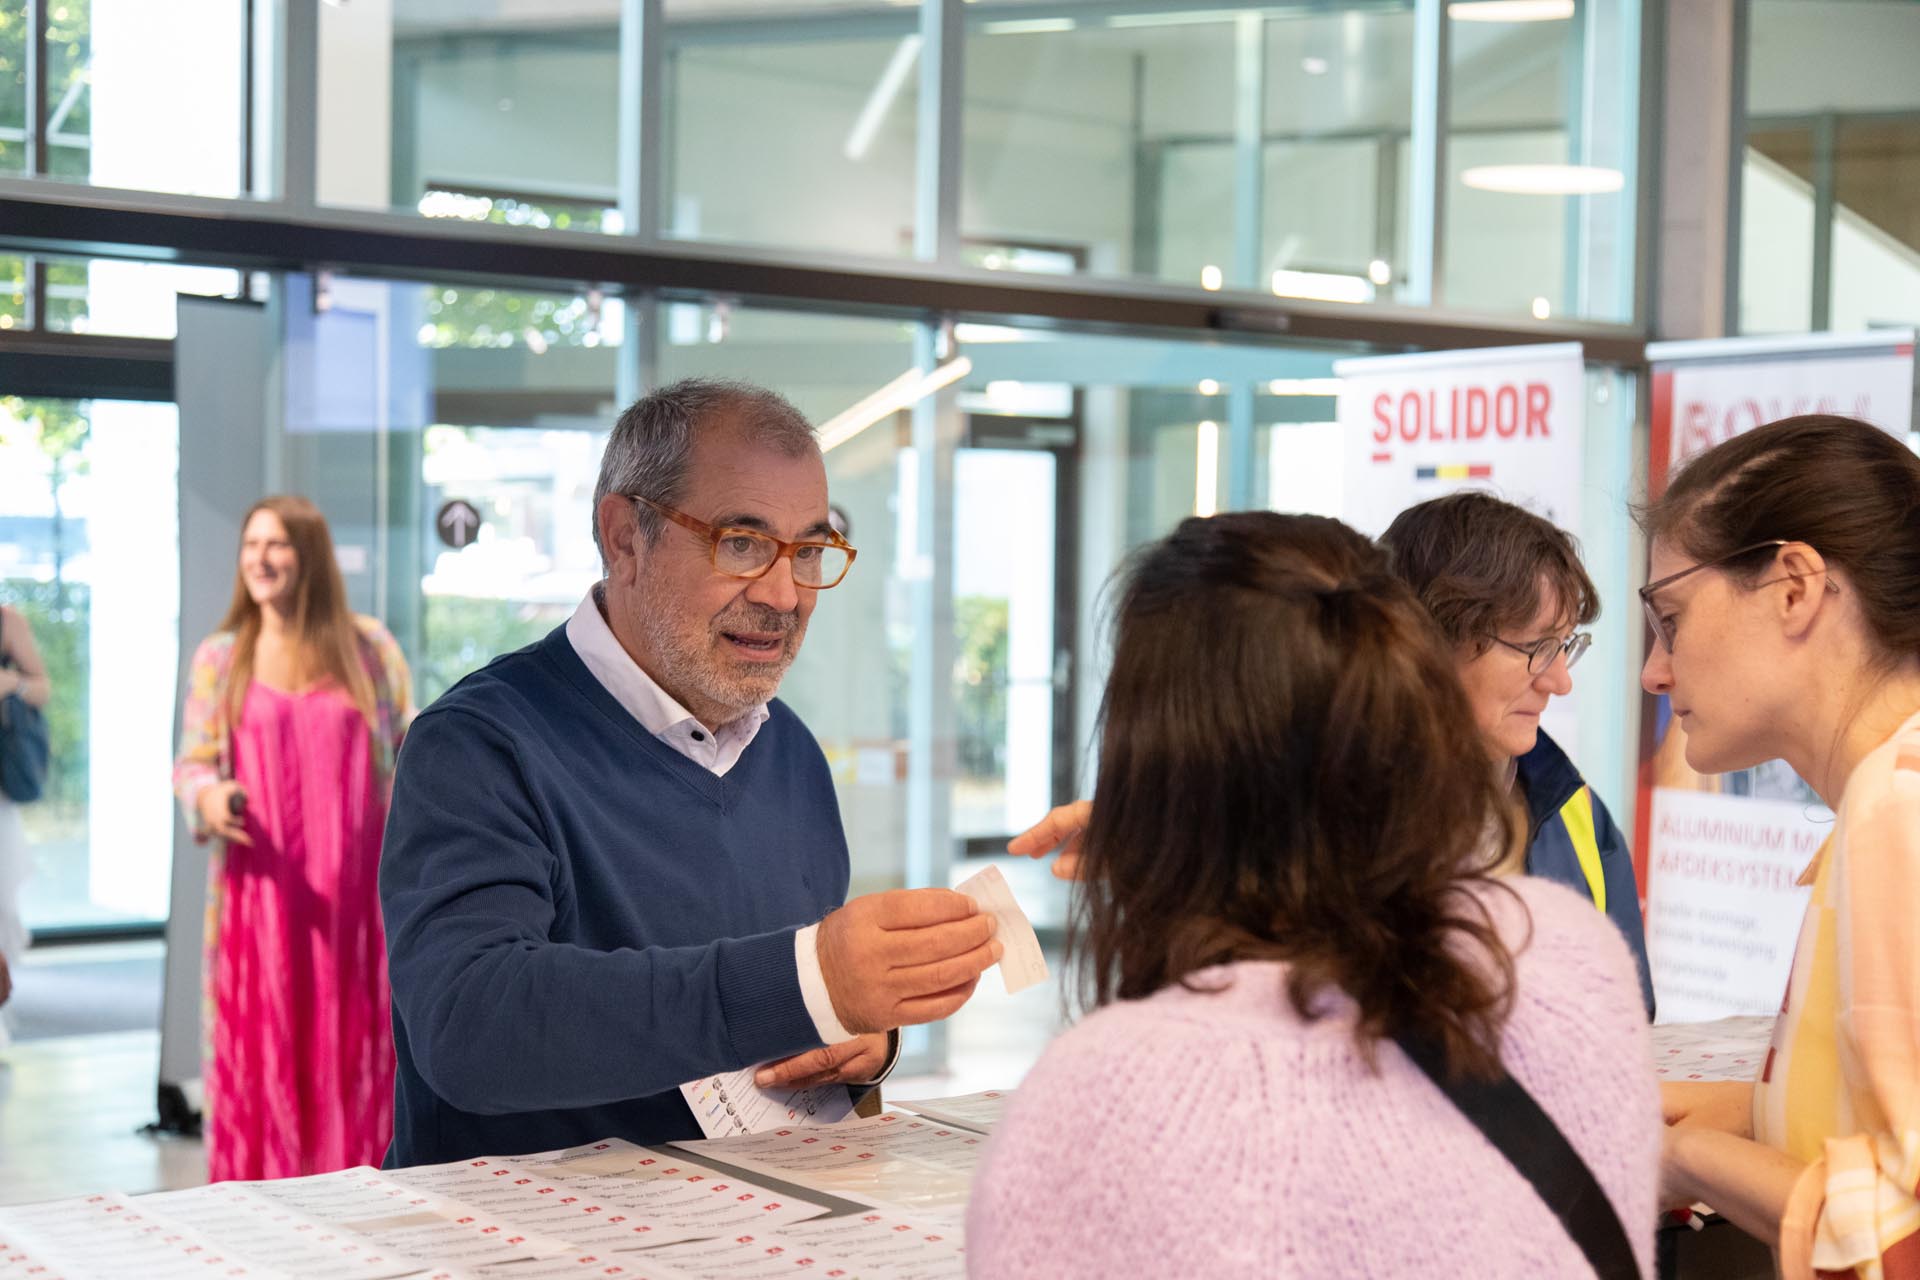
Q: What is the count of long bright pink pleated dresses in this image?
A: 1